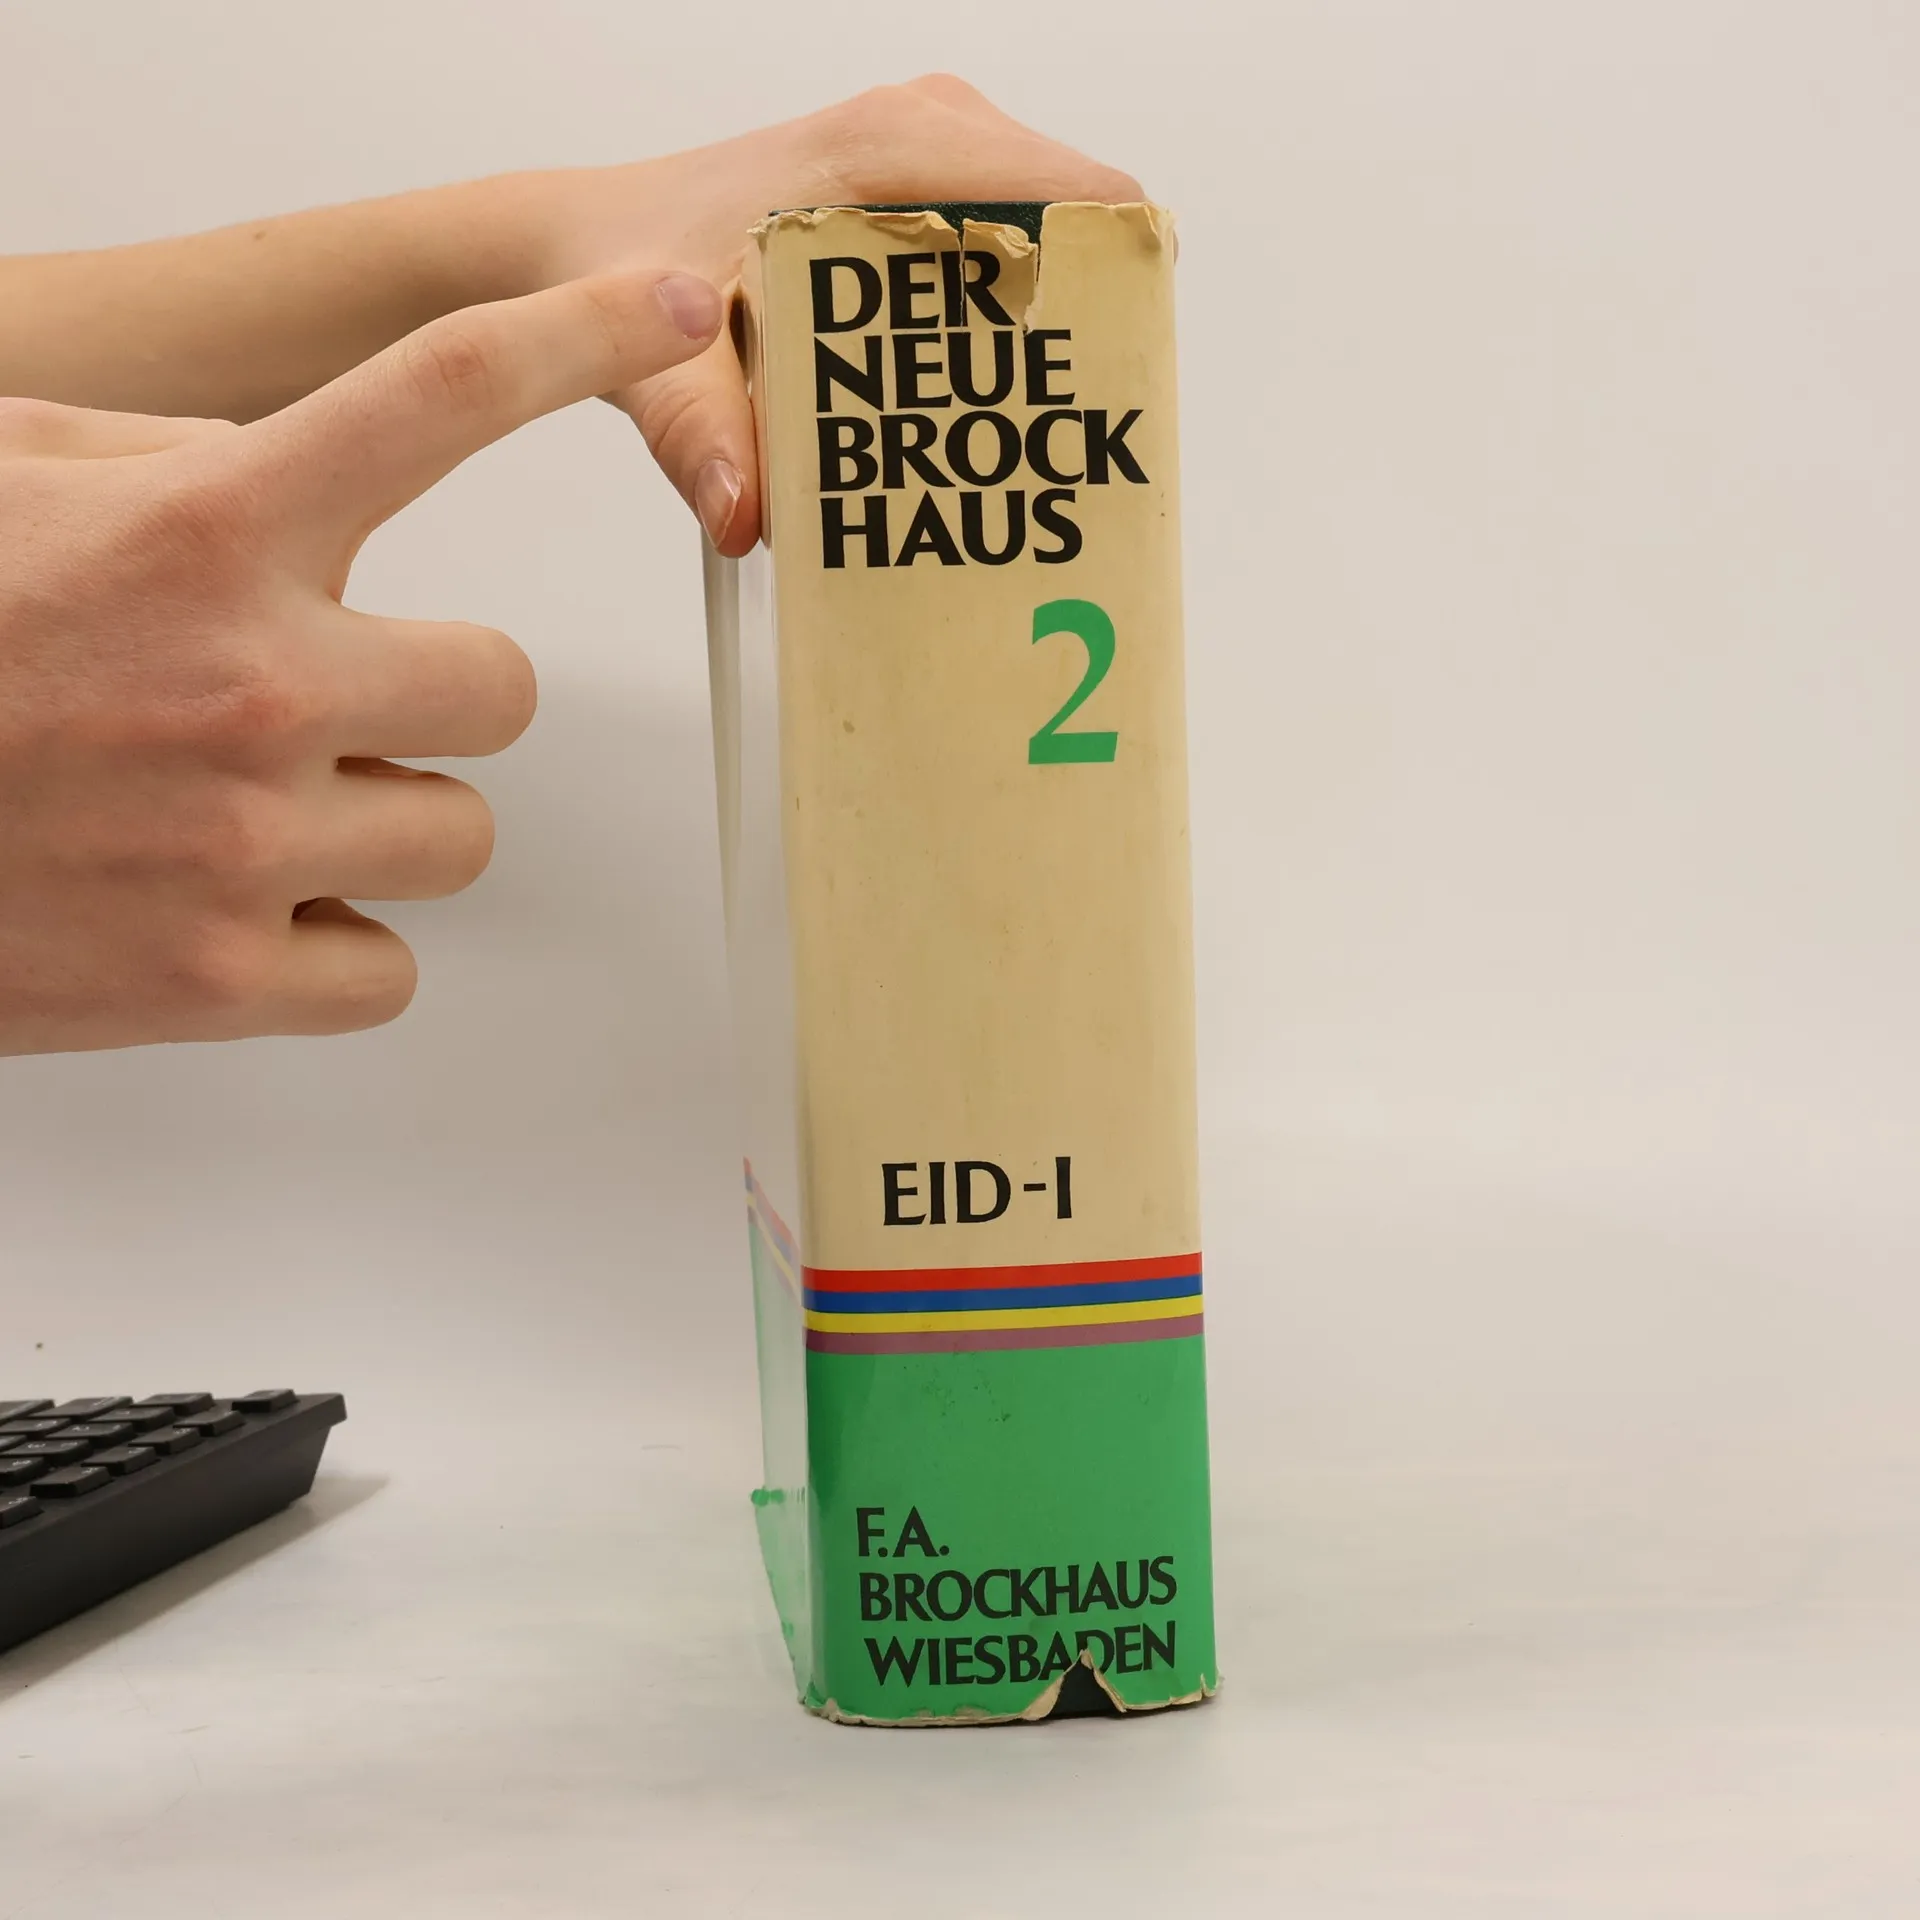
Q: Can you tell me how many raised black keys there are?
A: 15